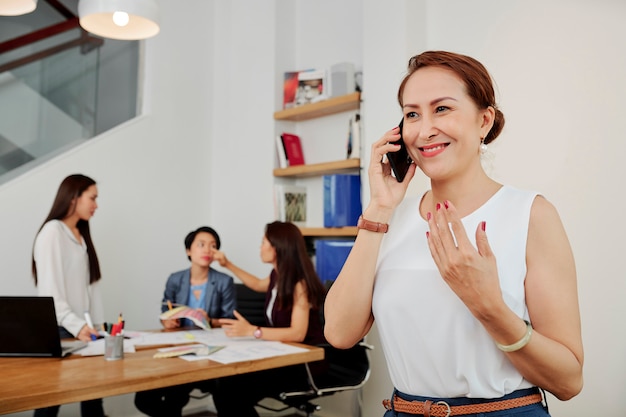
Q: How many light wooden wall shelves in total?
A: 3